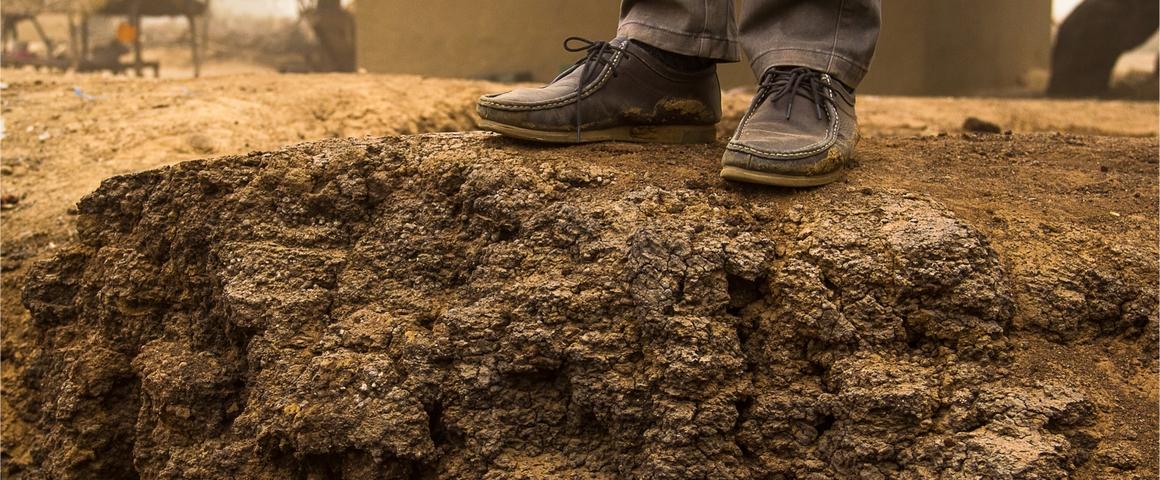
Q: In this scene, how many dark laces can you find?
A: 2